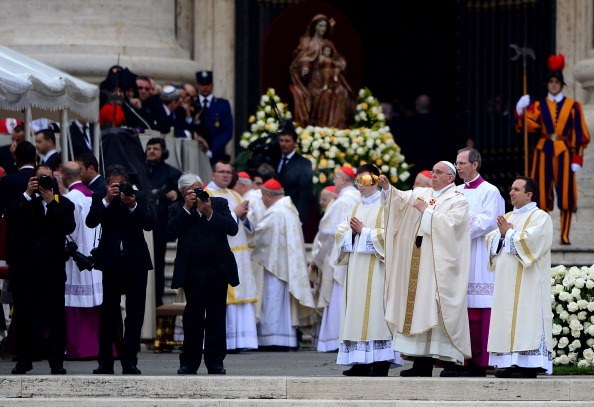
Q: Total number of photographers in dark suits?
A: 3